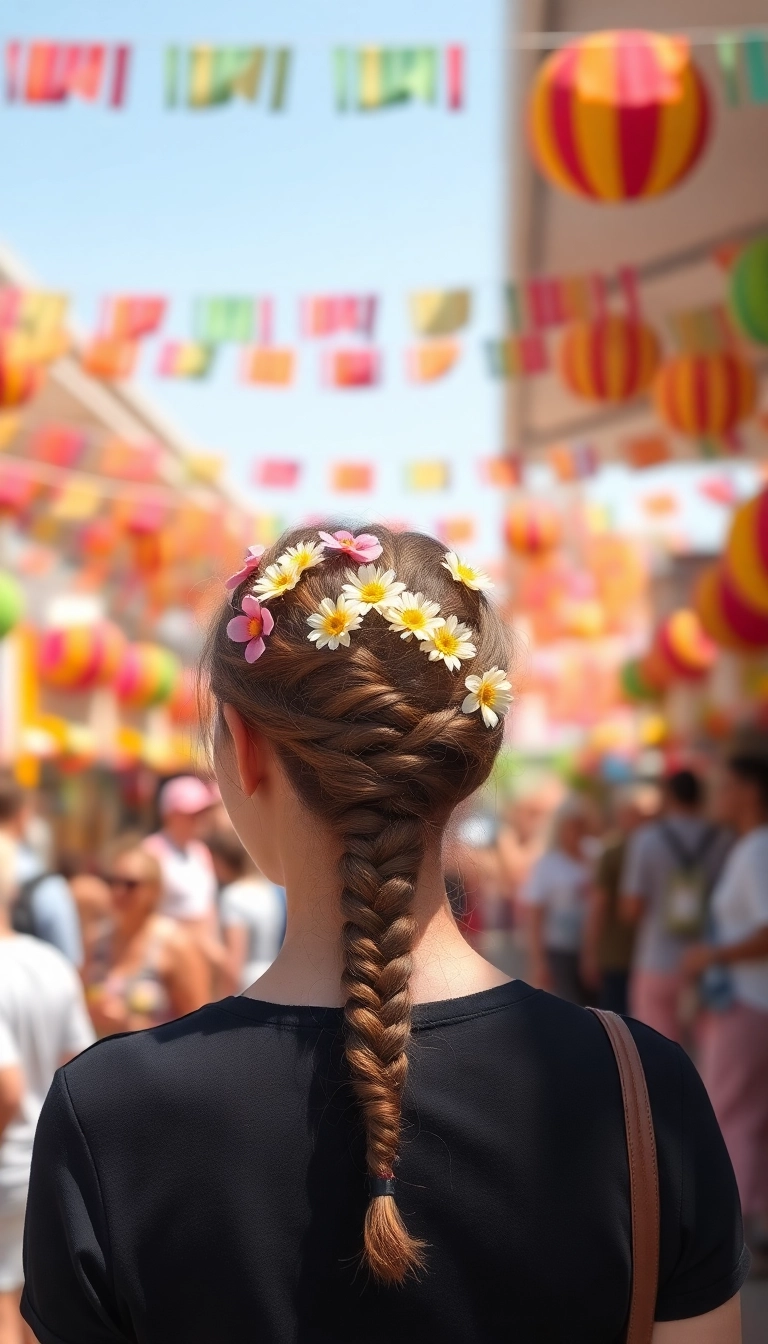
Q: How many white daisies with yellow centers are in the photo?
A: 8